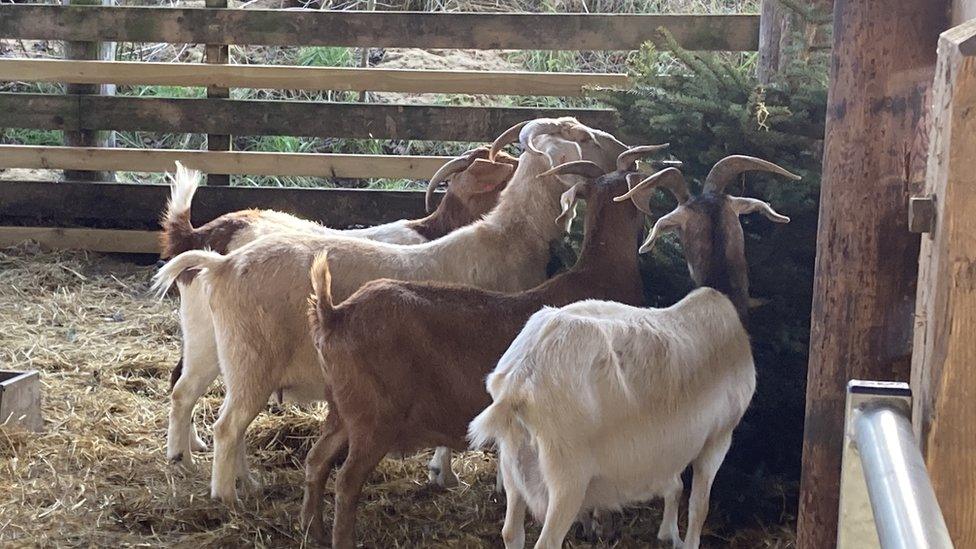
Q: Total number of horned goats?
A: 4